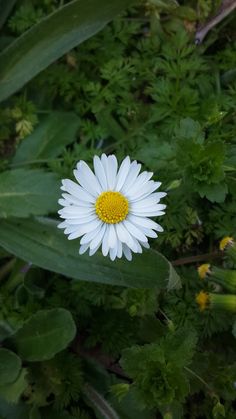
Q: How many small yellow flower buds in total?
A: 3